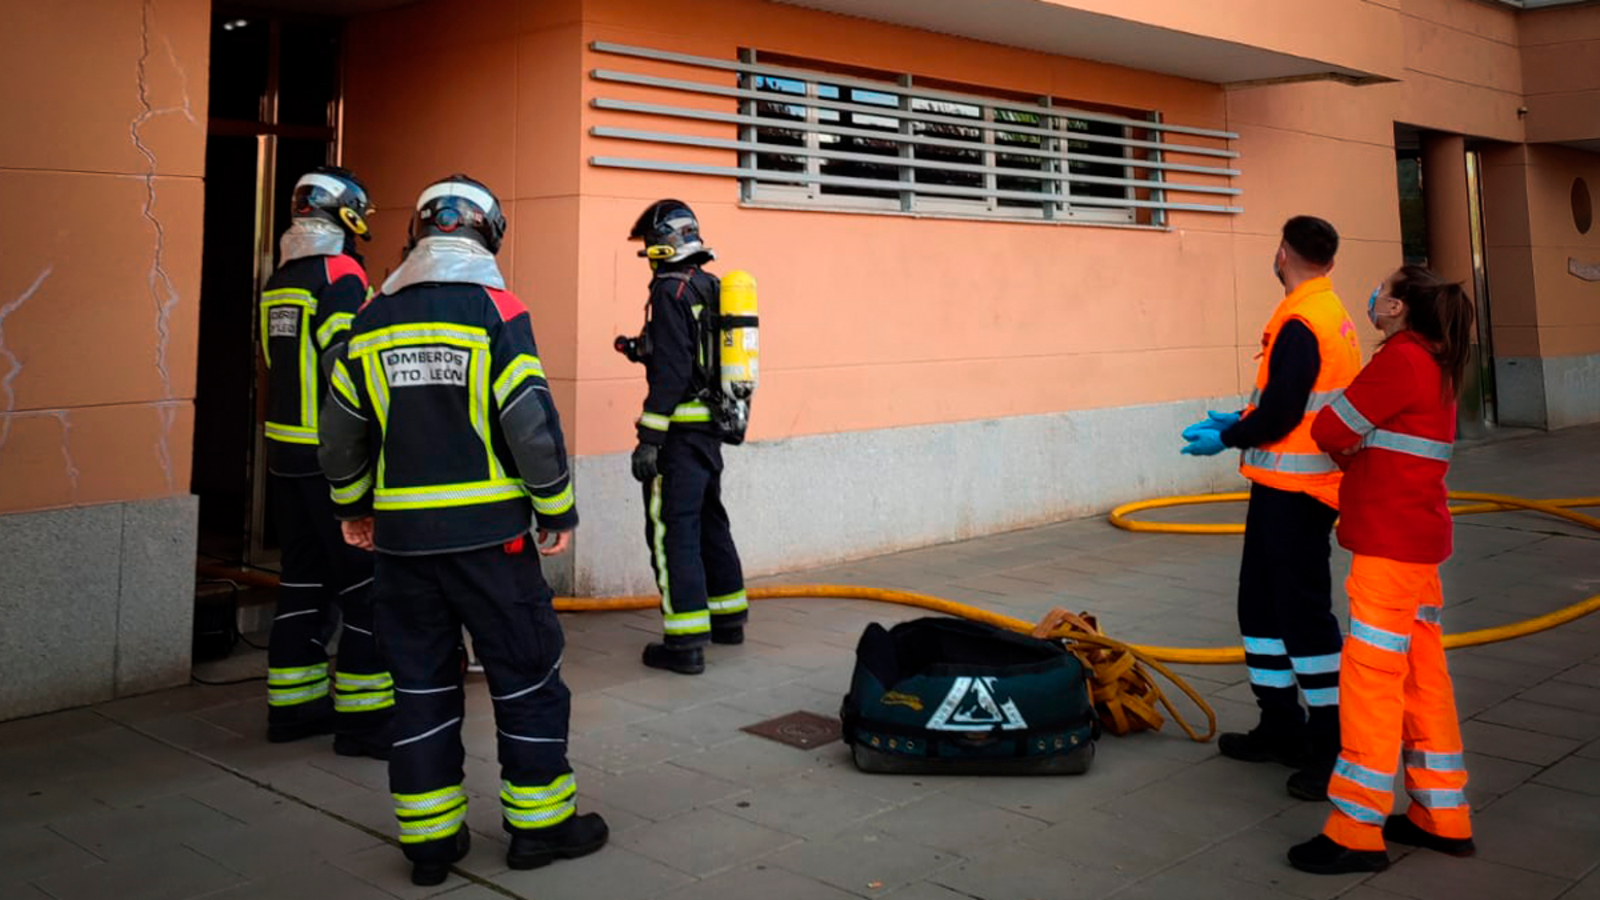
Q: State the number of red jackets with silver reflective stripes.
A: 1